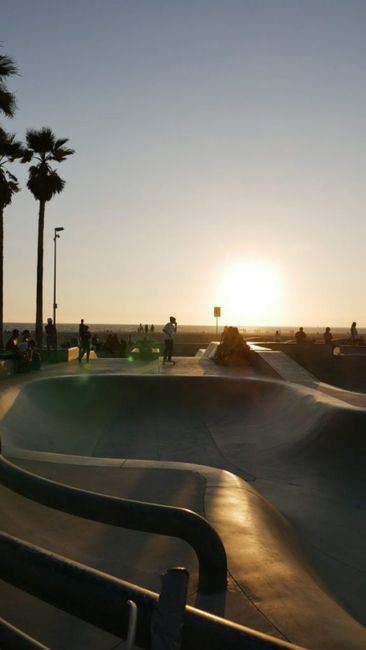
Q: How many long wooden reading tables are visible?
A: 0